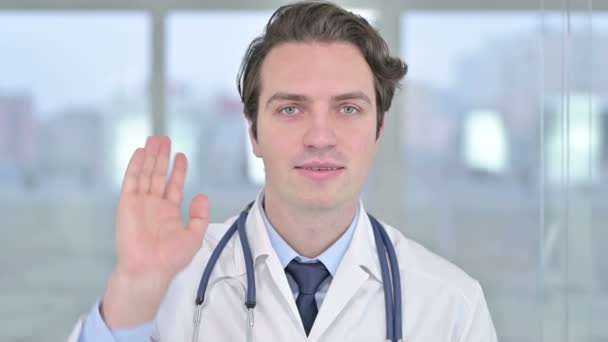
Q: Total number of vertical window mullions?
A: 2